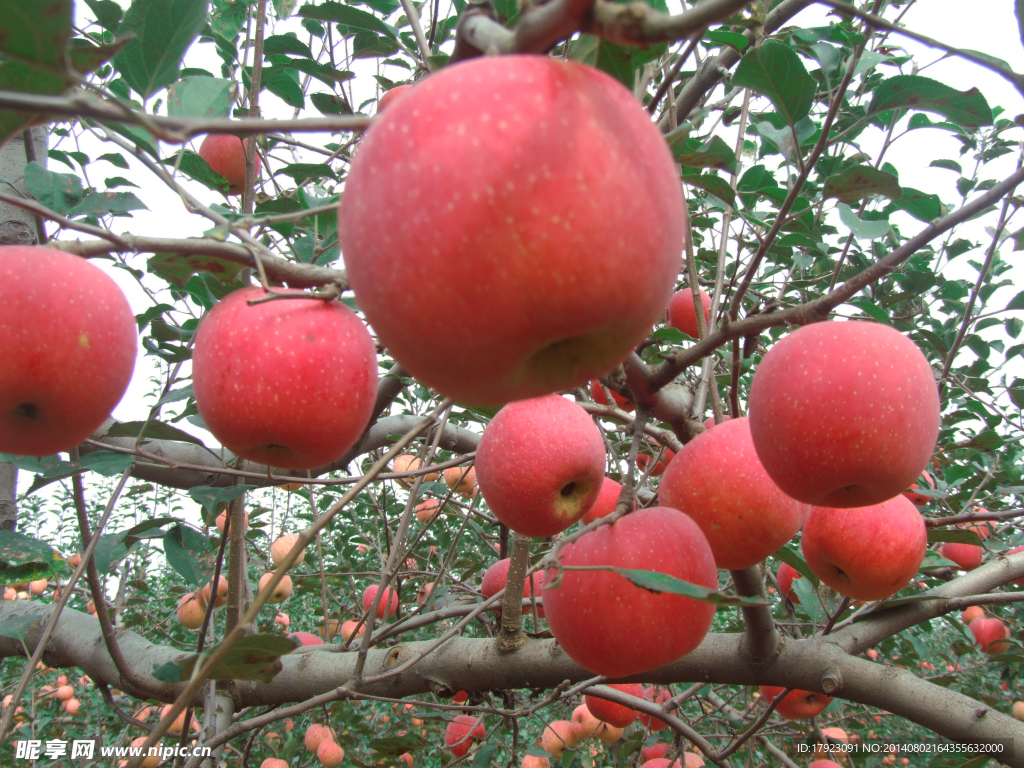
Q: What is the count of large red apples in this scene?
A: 8